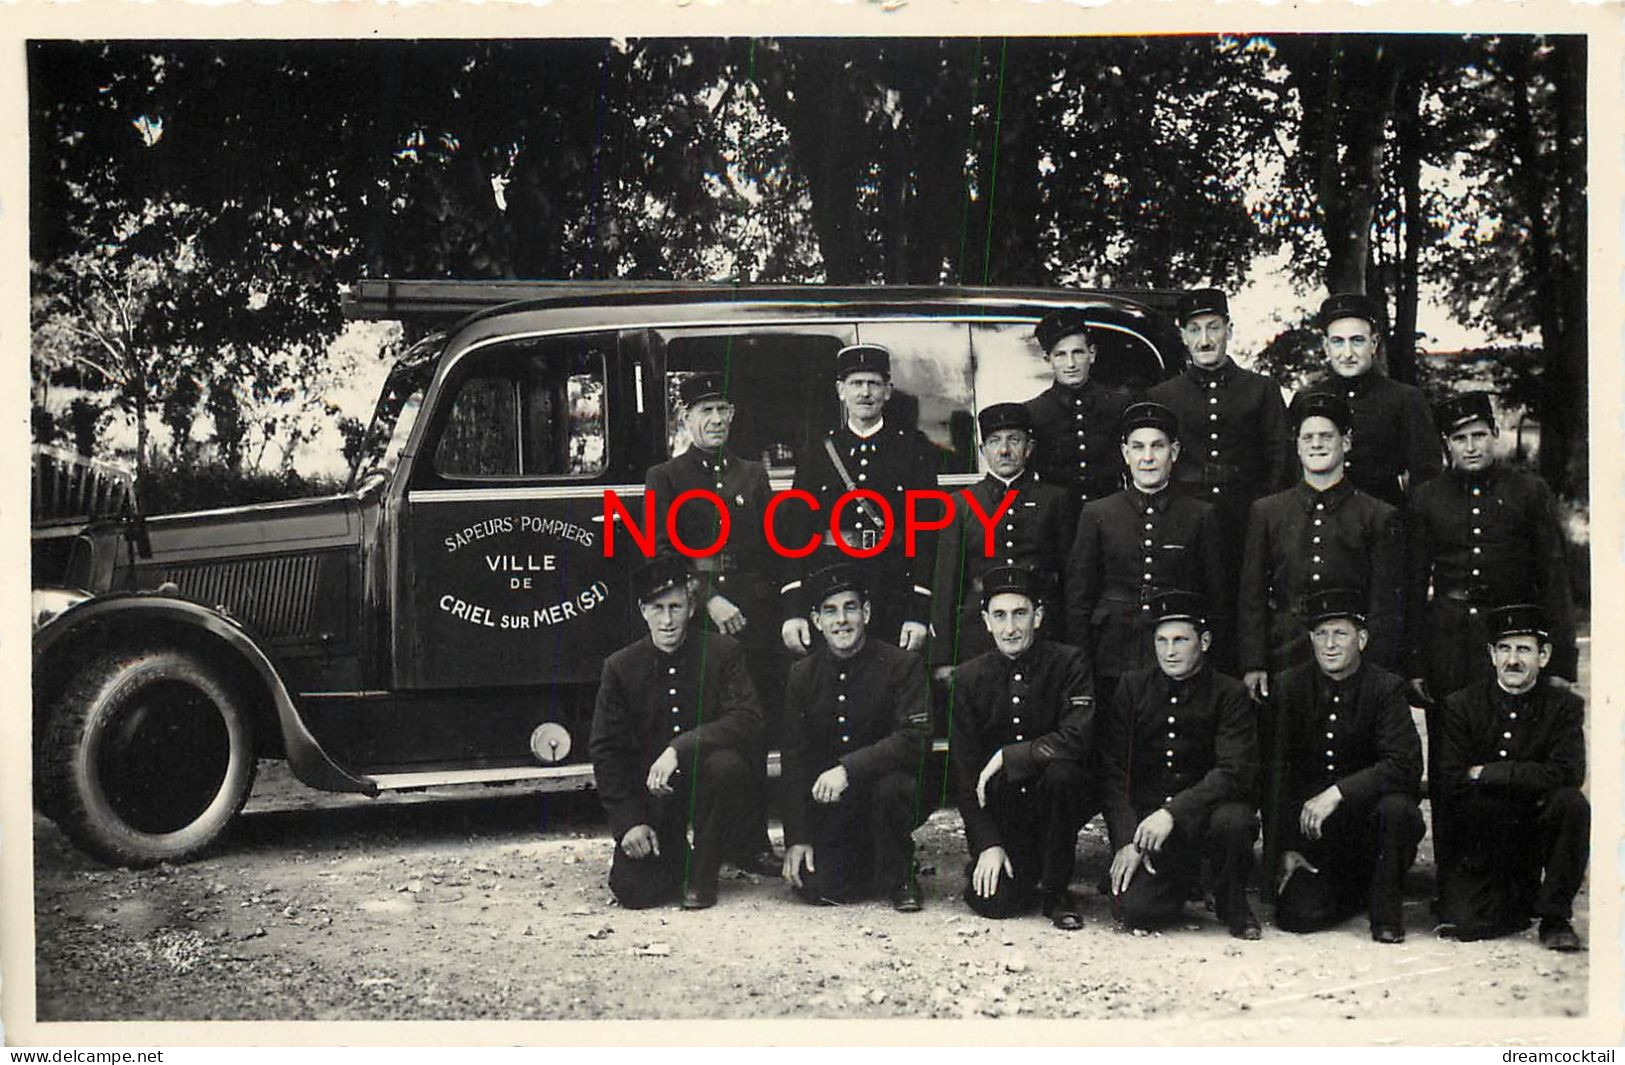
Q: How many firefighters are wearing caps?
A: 15